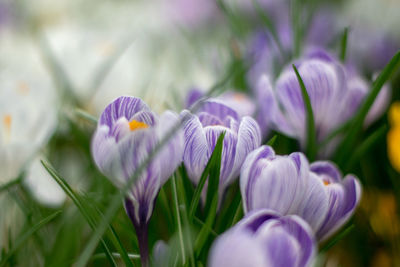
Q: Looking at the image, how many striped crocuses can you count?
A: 6